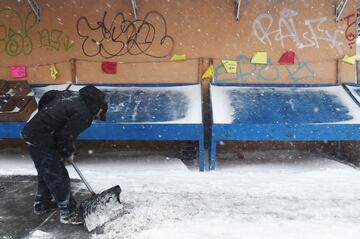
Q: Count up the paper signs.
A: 9